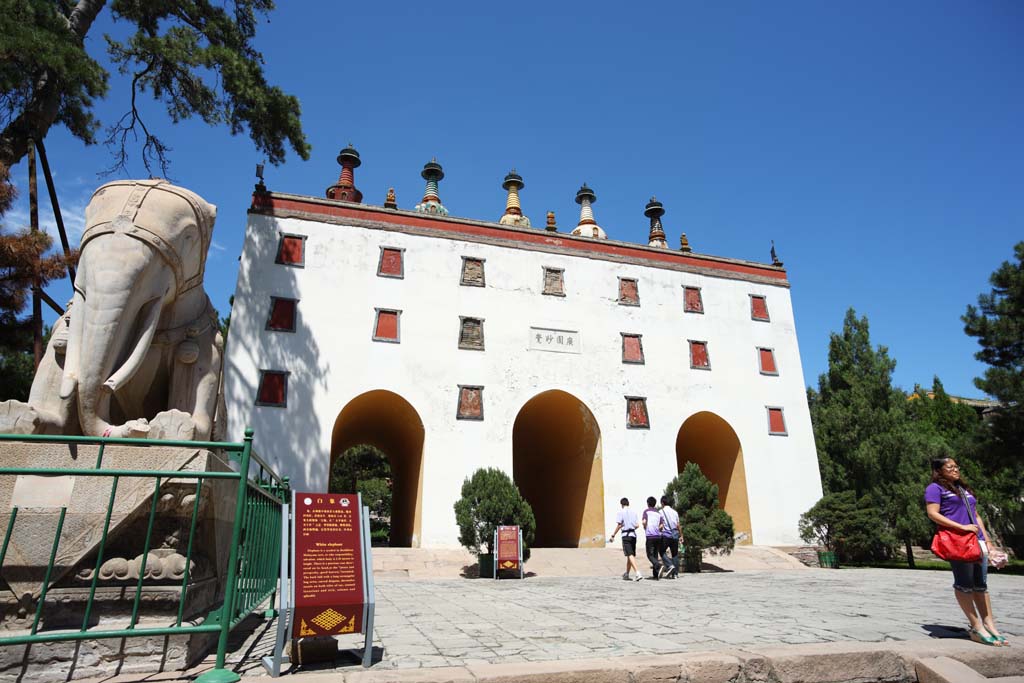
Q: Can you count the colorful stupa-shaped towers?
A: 5